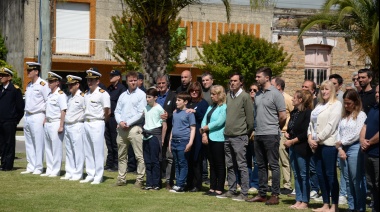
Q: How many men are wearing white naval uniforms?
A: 4